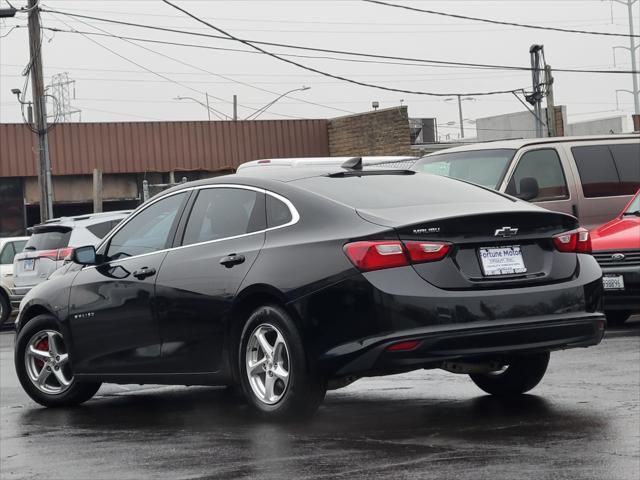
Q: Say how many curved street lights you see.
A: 2